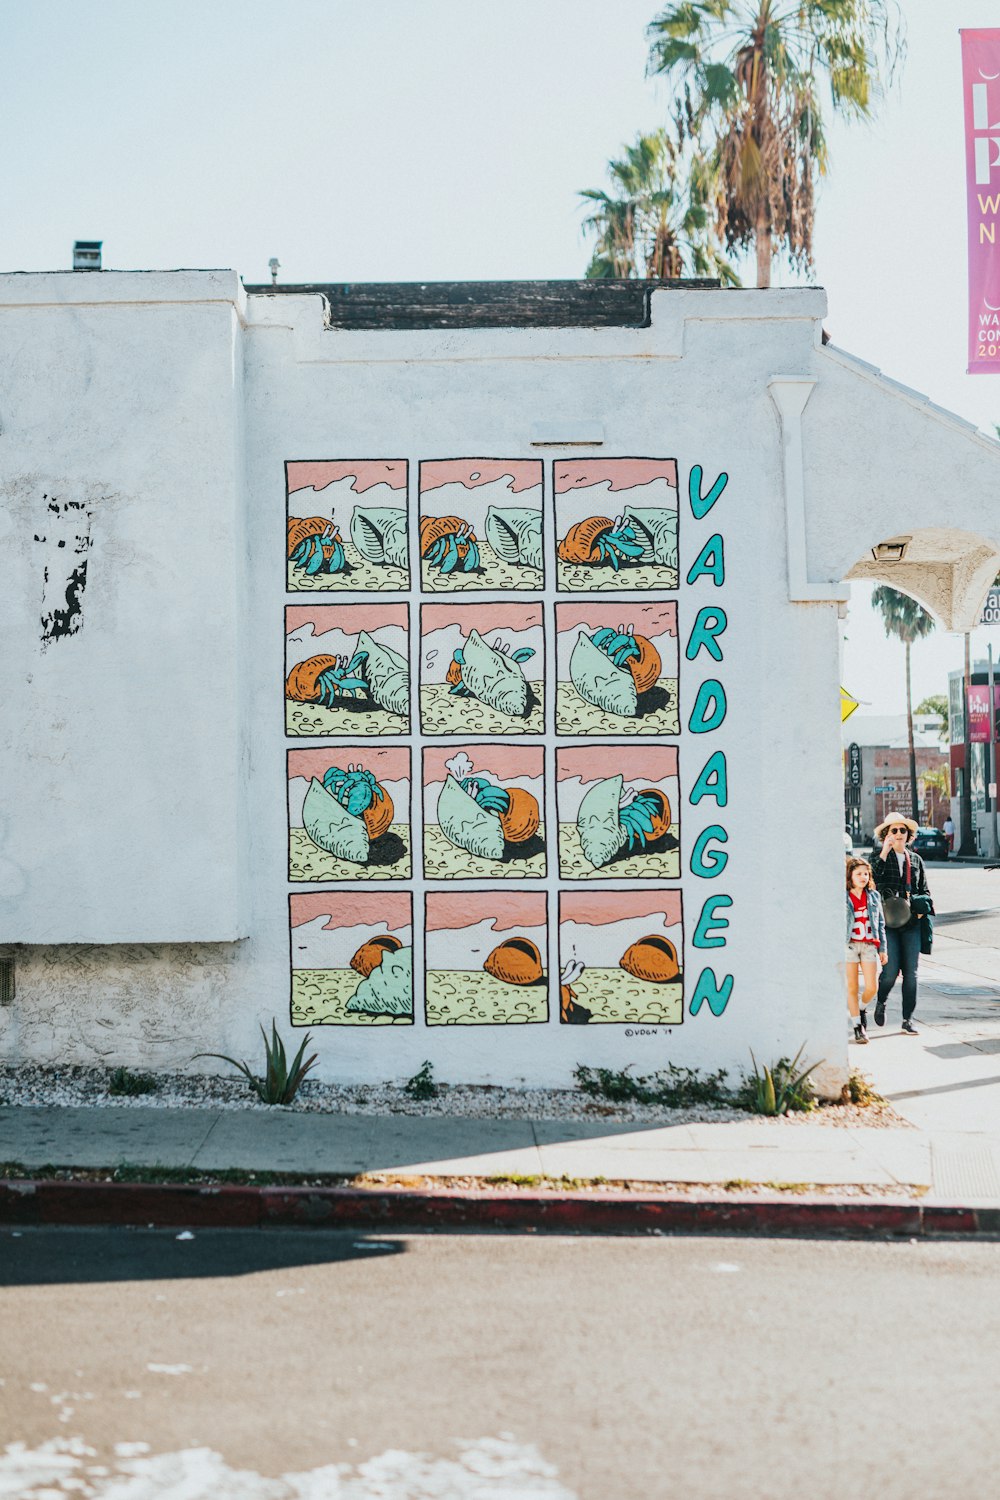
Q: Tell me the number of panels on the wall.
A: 12